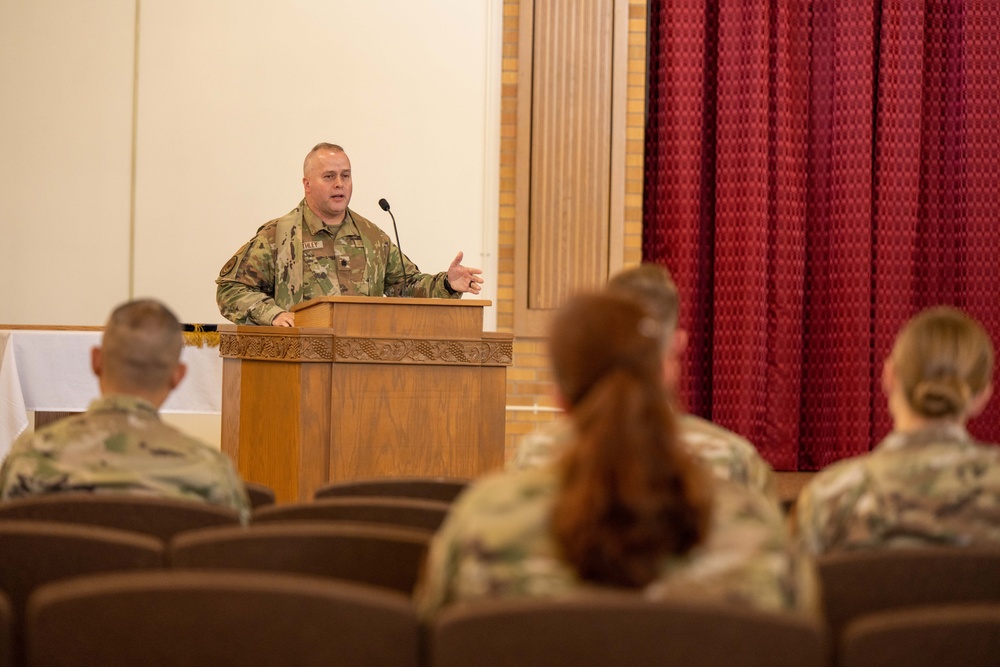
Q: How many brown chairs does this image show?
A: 11